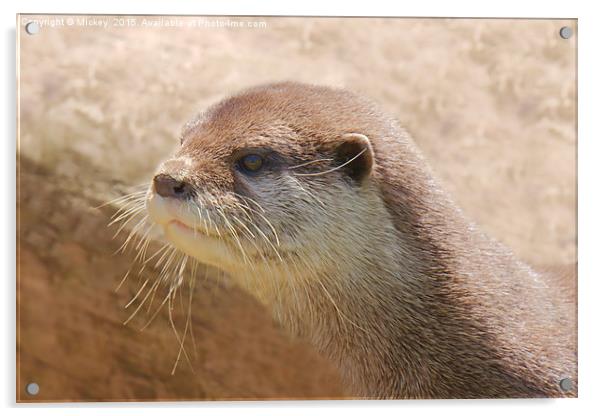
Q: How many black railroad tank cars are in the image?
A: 0